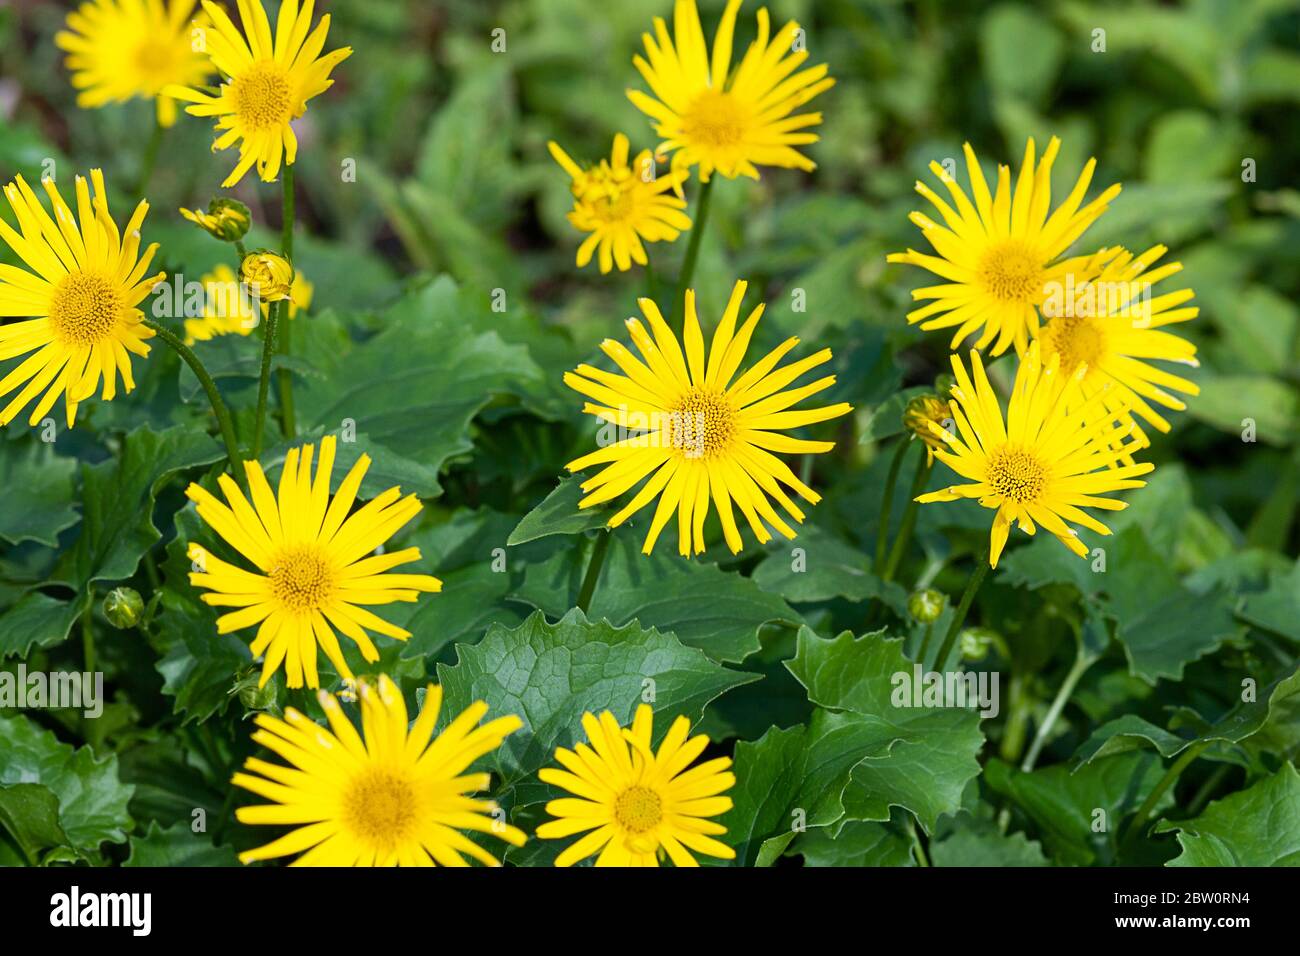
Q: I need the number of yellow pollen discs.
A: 12